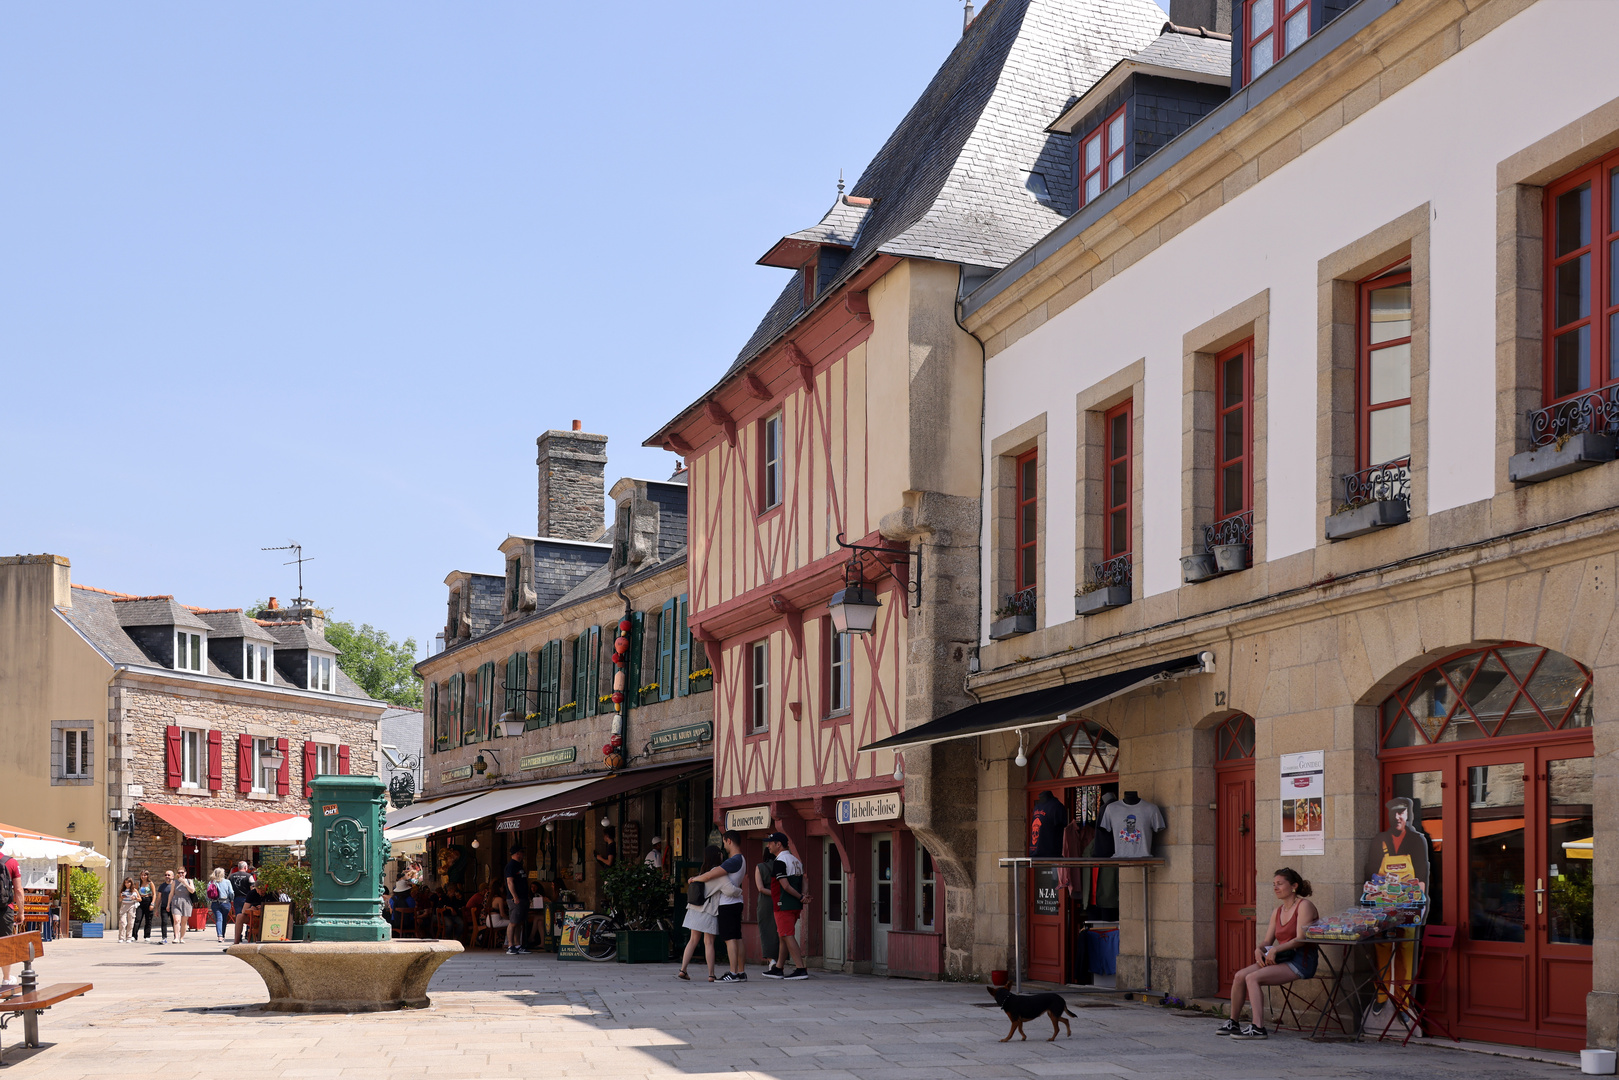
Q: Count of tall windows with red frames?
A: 5